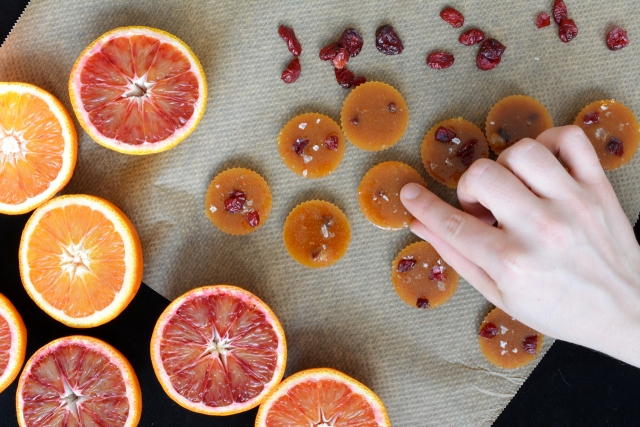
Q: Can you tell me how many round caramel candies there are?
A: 10